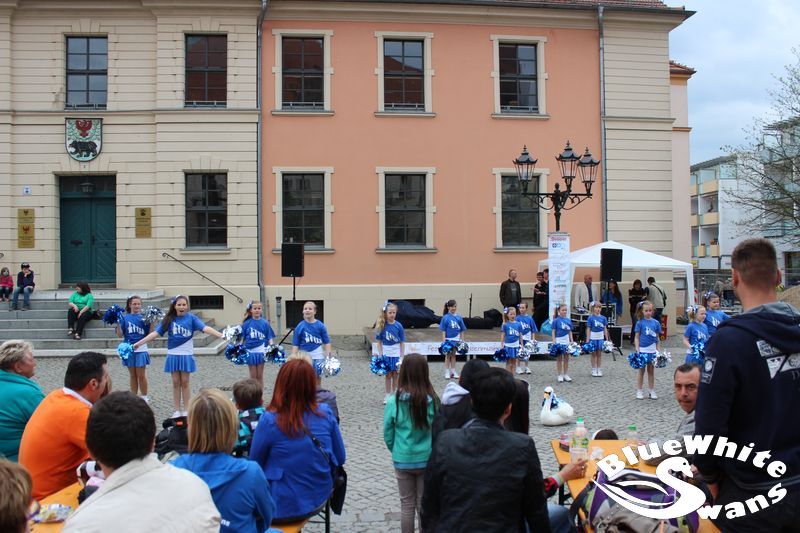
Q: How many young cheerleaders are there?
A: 13